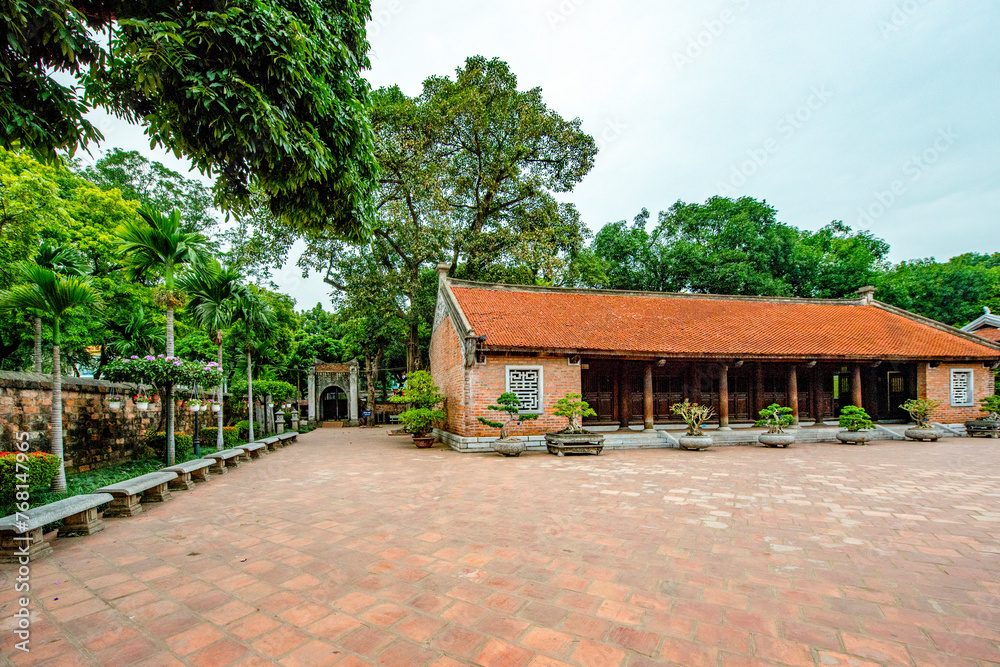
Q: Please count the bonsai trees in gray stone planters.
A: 7